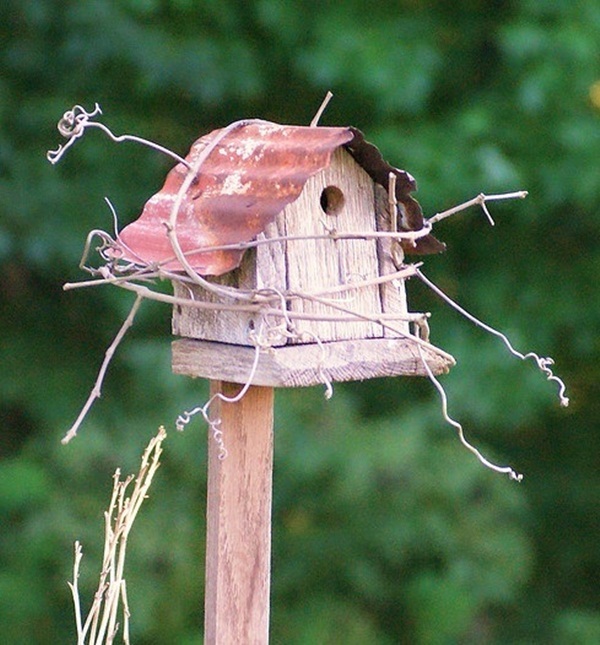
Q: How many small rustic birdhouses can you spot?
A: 1